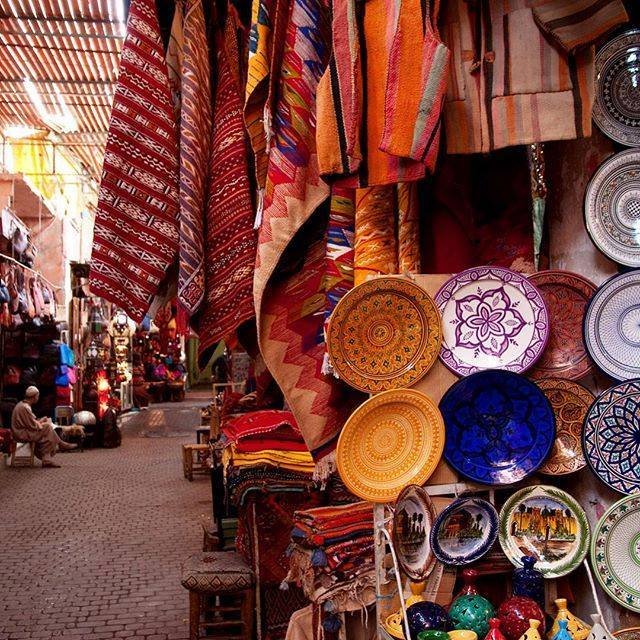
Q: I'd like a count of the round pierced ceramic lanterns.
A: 3